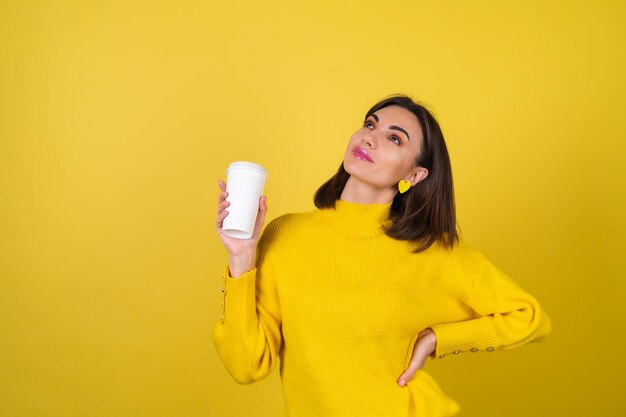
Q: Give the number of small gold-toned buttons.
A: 8